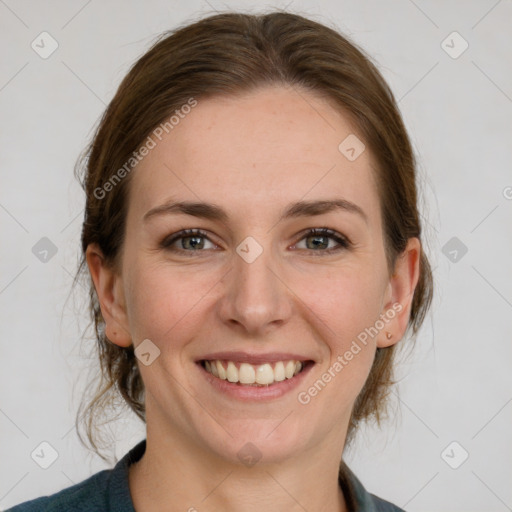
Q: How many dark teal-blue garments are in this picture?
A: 1